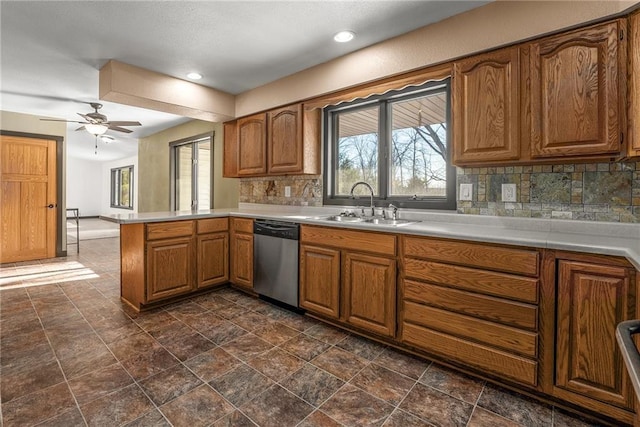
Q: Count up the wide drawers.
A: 5